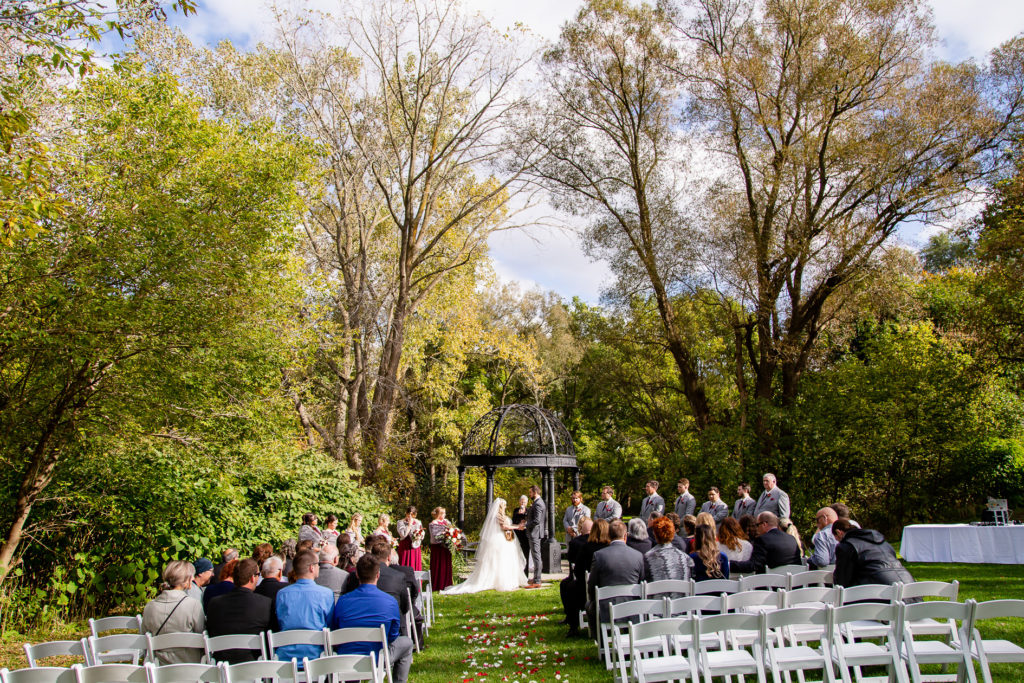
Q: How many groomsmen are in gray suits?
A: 7